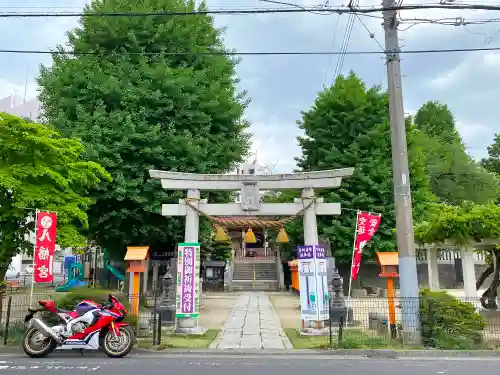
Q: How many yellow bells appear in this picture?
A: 3